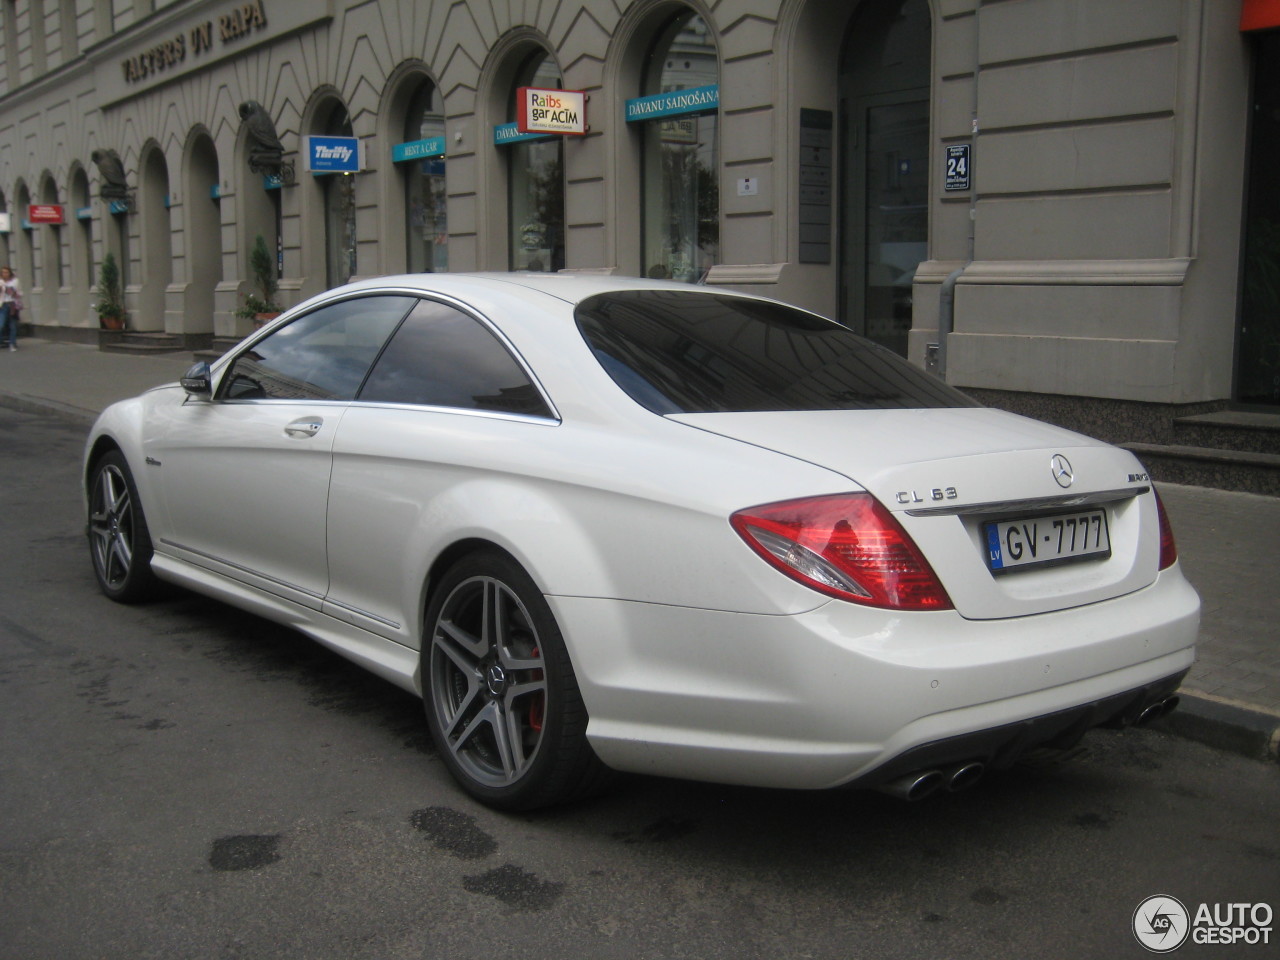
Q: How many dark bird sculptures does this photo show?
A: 2